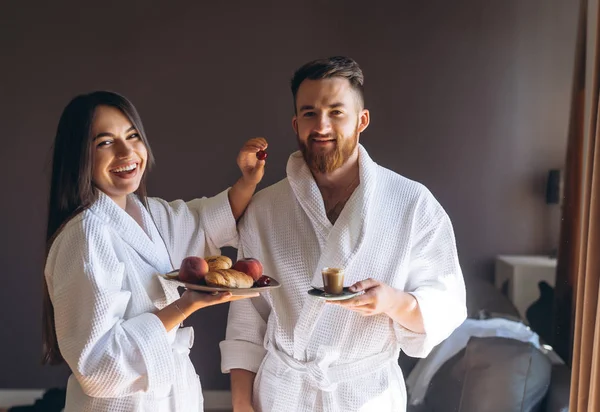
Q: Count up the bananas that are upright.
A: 0